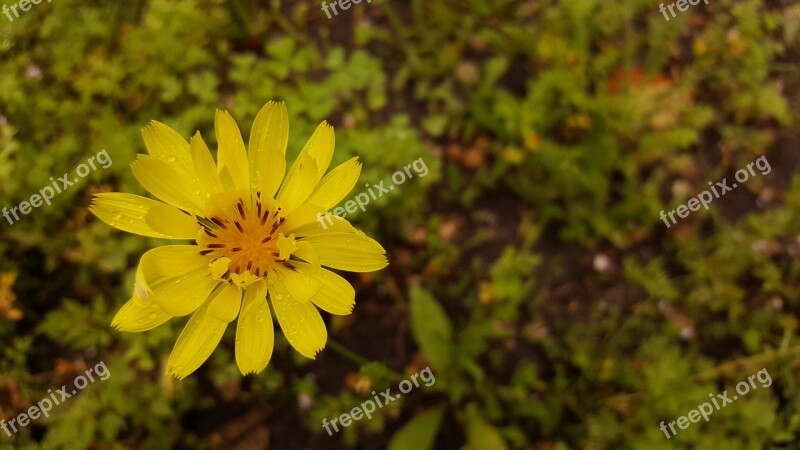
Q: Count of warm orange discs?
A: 1